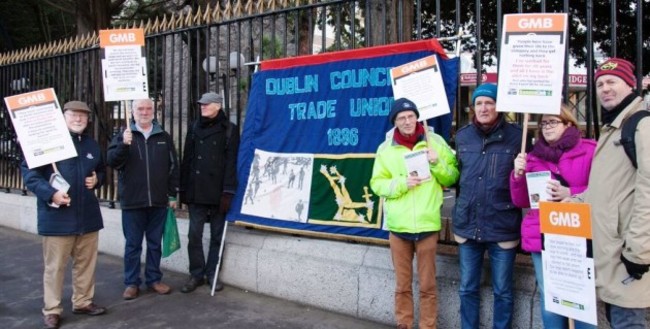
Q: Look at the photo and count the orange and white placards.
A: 5